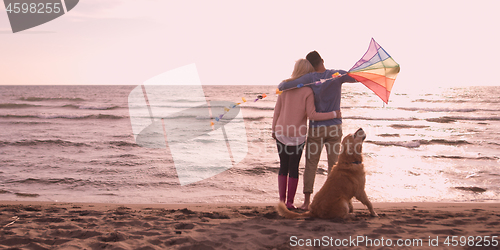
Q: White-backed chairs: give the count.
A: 0